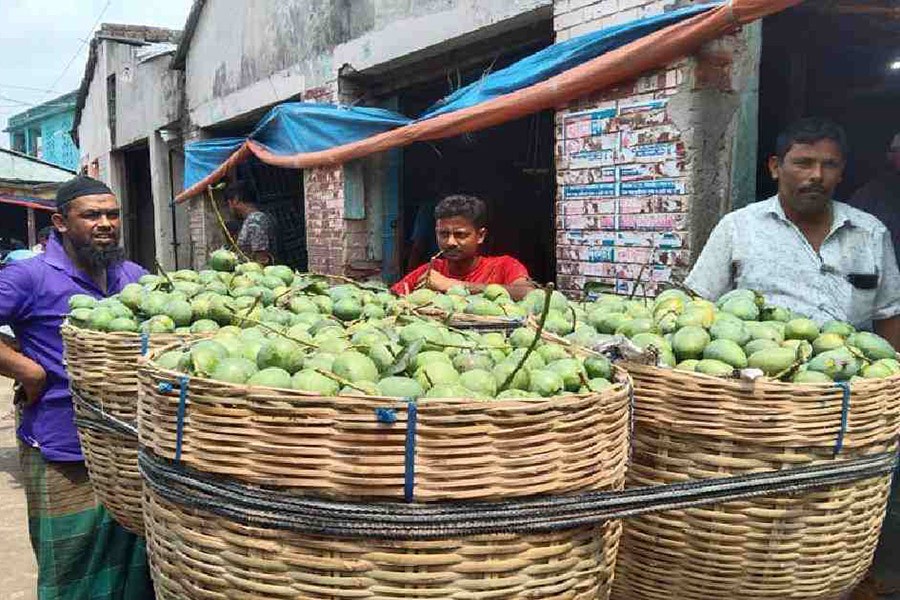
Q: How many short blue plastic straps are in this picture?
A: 4